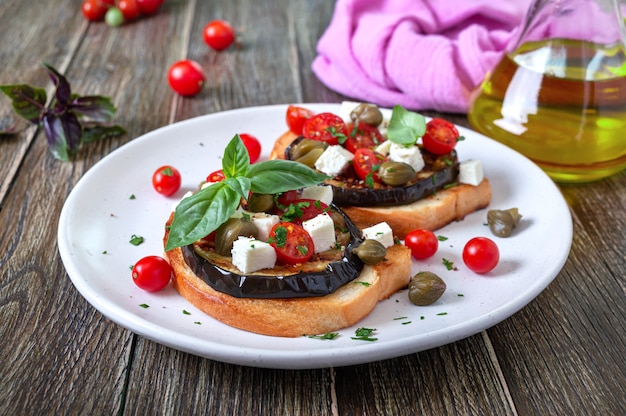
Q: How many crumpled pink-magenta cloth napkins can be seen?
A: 1